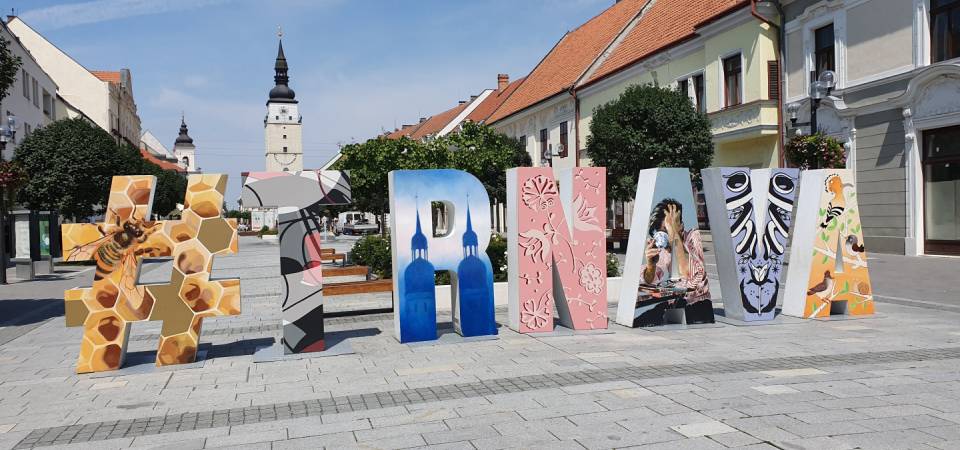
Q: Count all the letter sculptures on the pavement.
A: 6